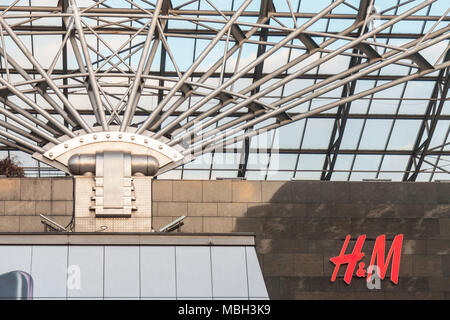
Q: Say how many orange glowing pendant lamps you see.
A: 0